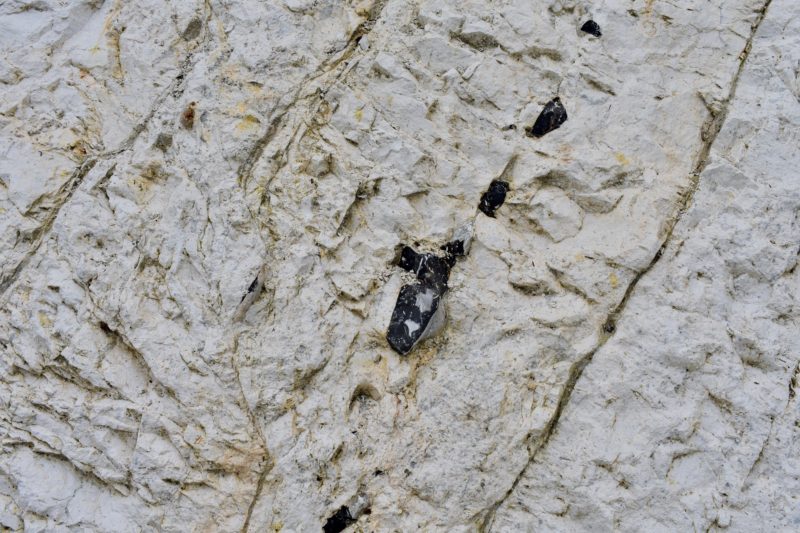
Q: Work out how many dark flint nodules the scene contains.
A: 5